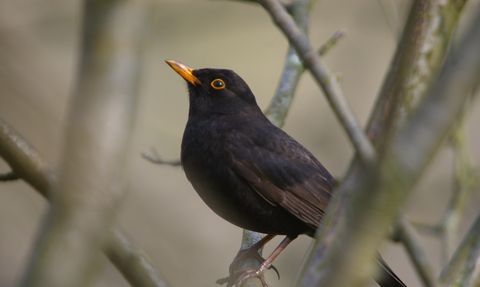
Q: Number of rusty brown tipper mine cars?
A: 0